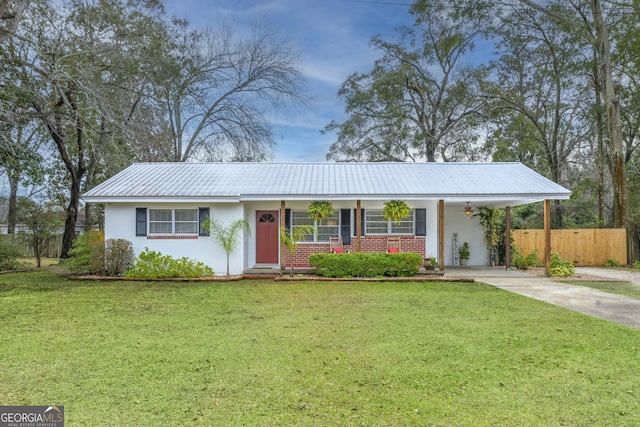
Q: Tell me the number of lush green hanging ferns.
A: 2